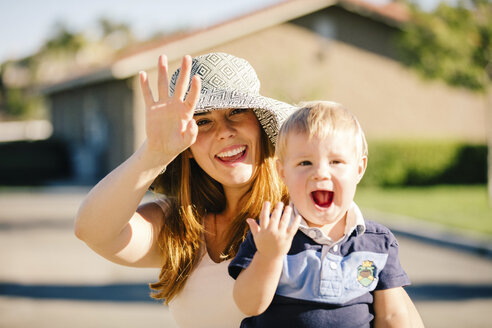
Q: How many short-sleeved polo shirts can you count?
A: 1